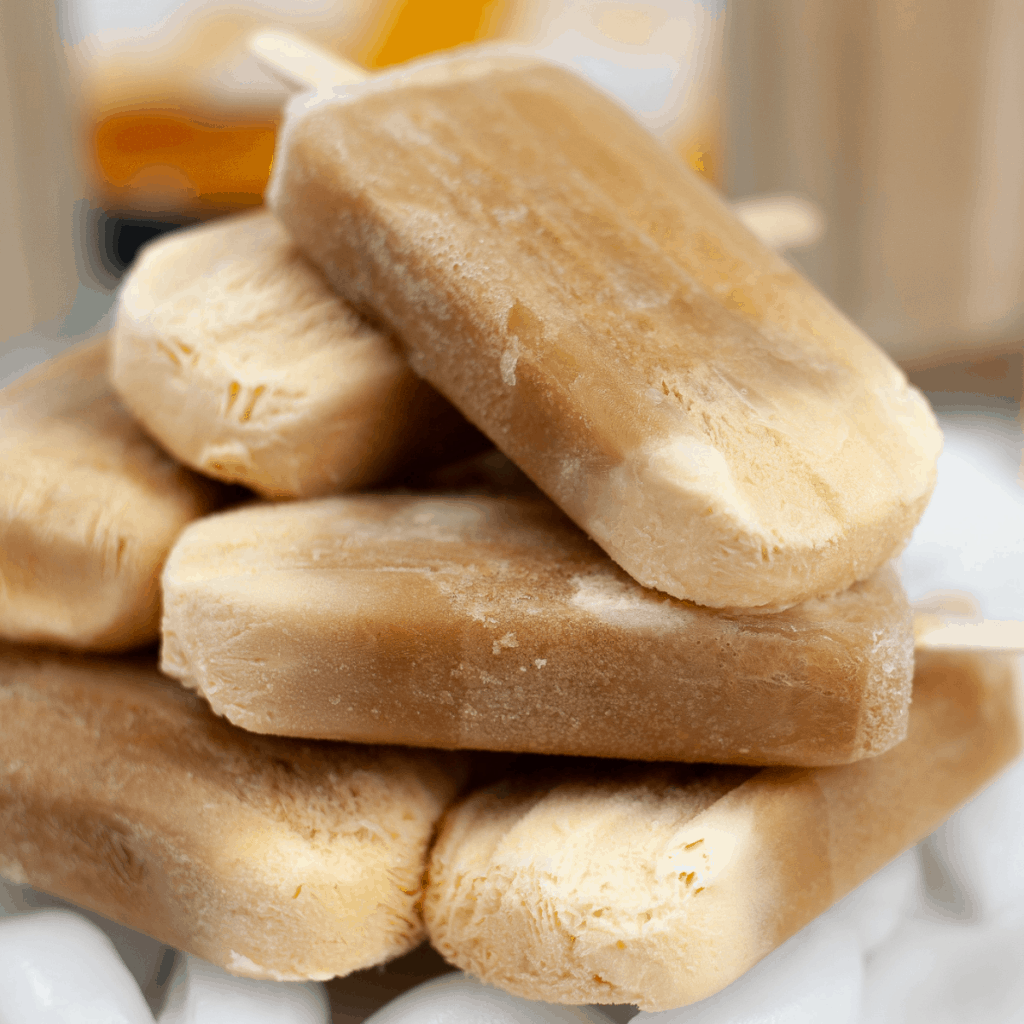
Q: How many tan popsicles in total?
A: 6